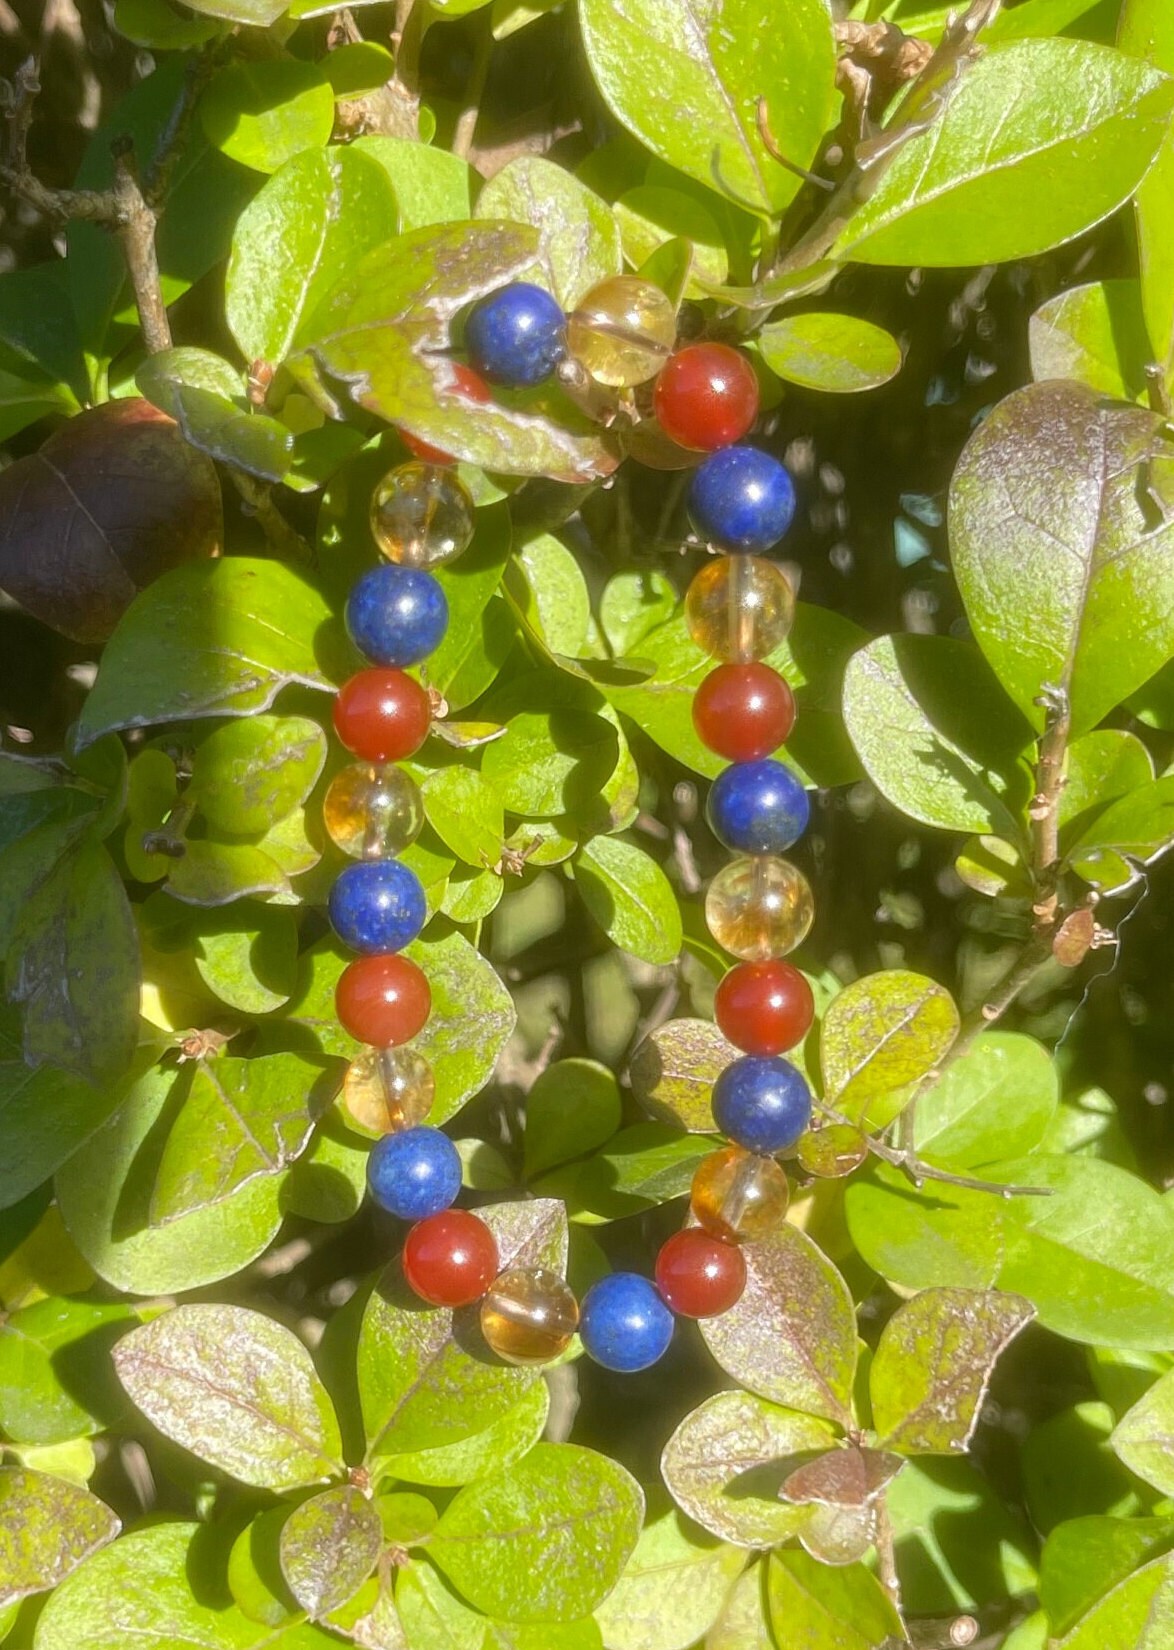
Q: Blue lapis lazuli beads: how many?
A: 8